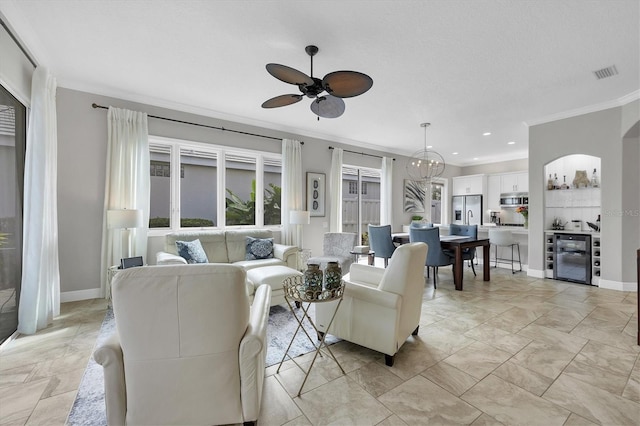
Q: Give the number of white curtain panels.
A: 5